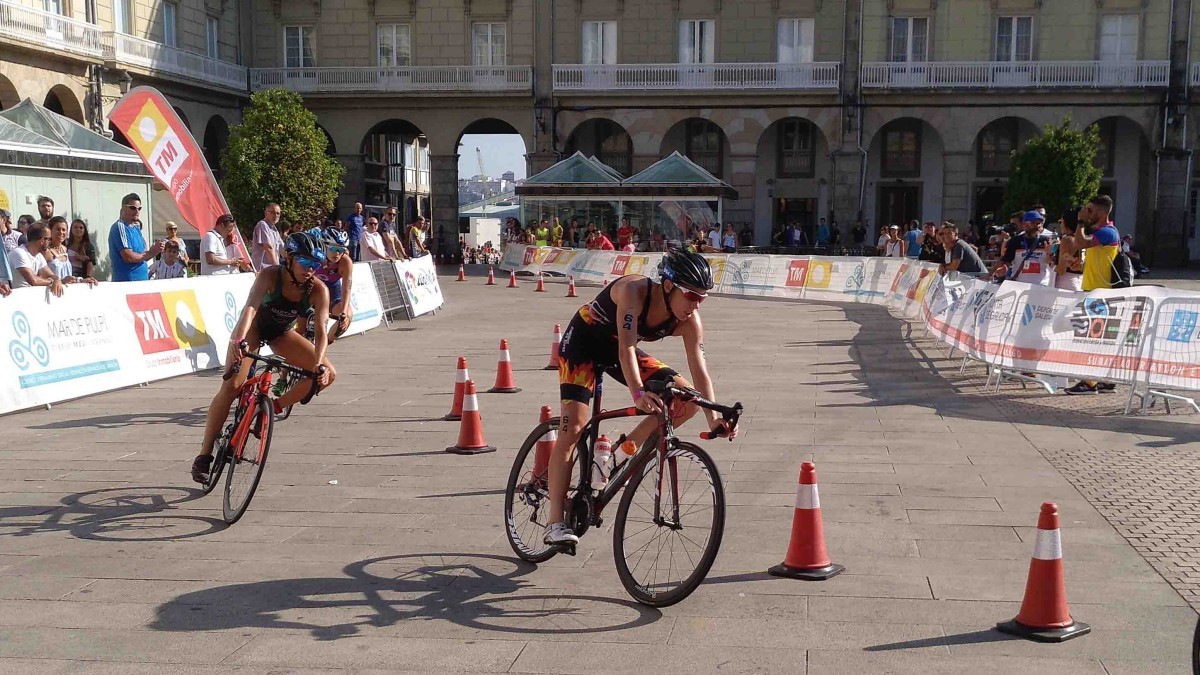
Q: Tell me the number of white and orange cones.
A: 12